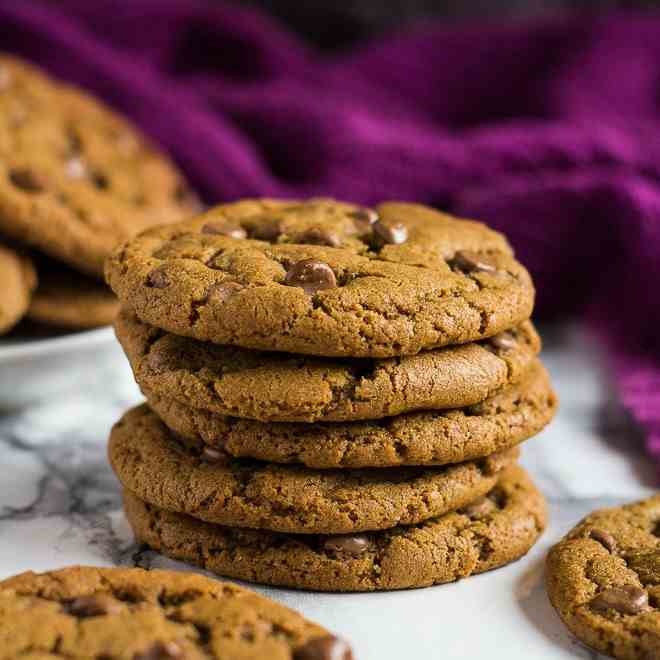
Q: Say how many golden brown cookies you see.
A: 10